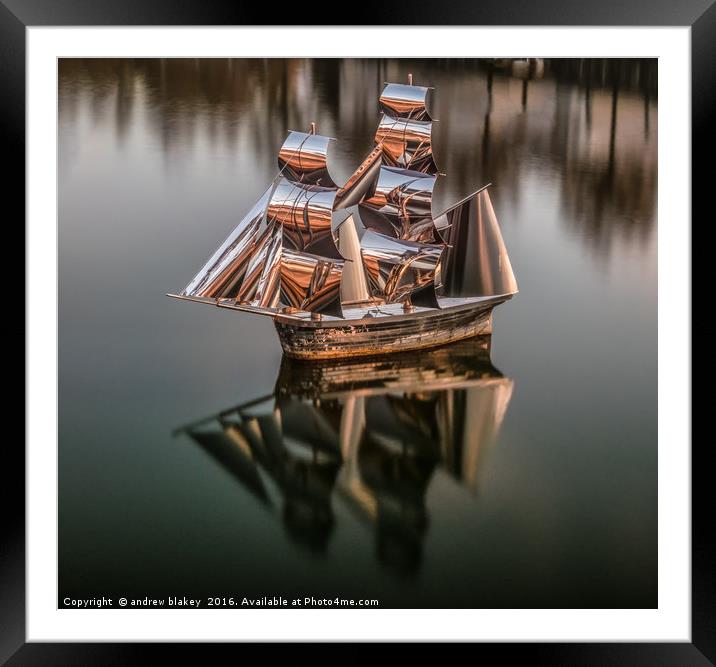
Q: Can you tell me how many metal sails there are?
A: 13